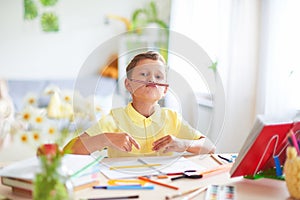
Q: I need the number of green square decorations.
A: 3